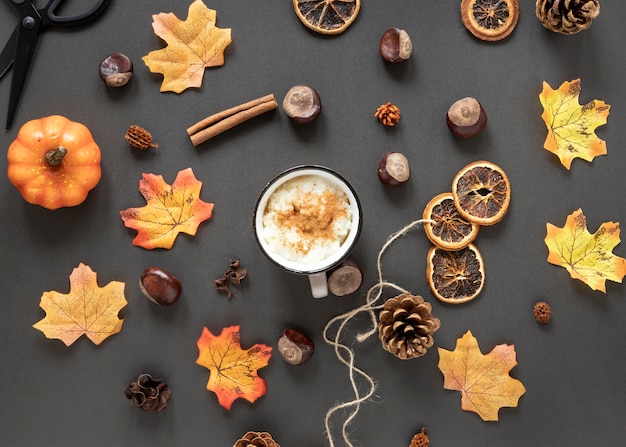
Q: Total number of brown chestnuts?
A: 8